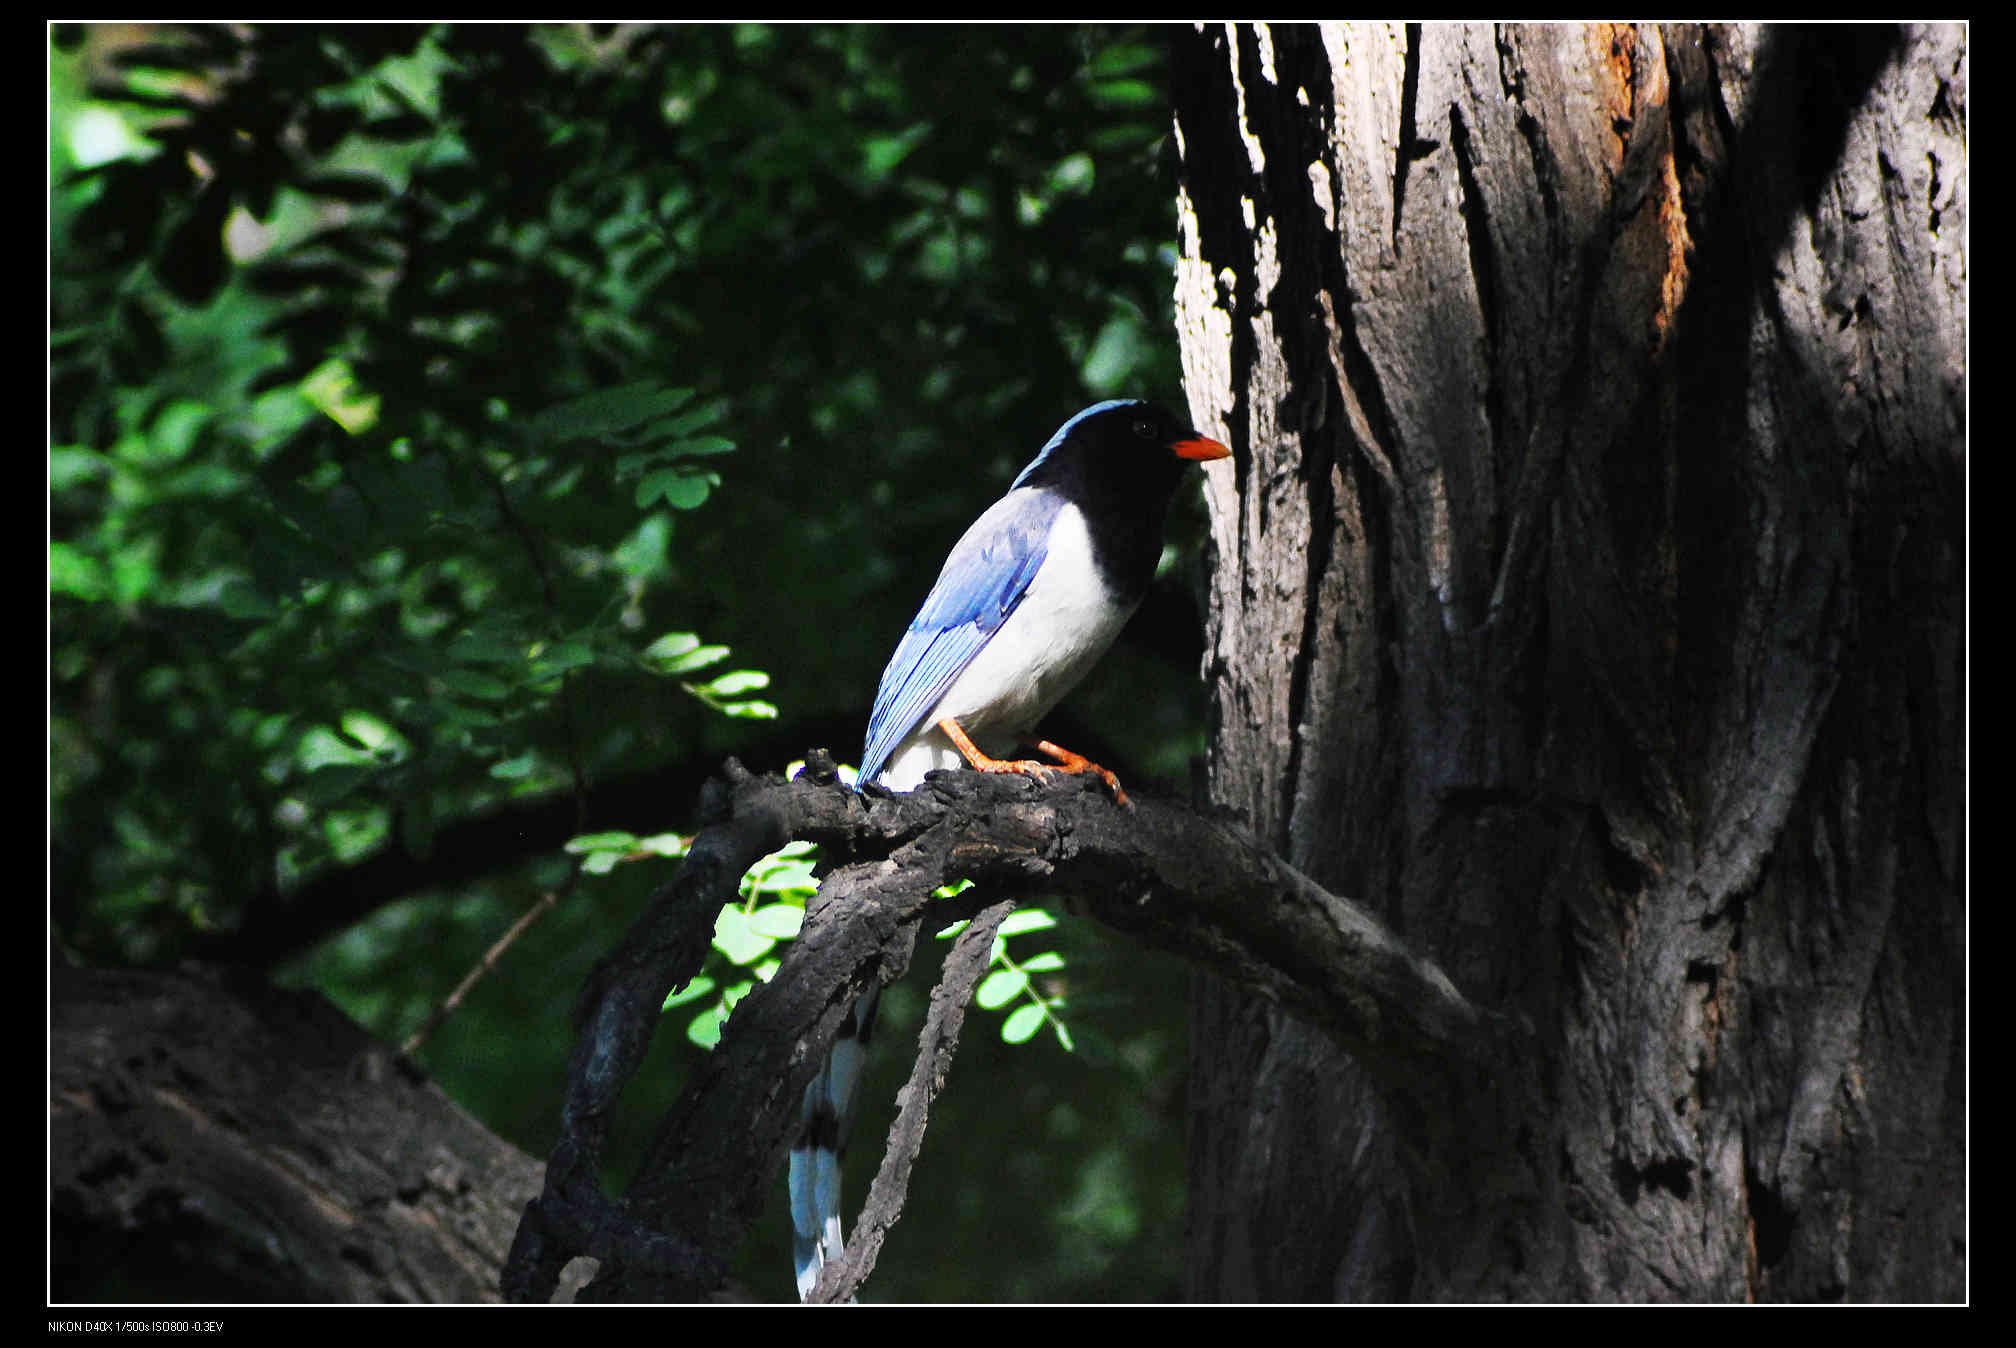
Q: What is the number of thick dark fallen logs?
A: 1